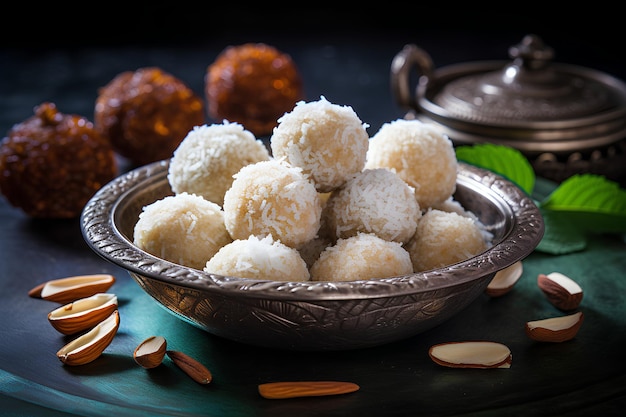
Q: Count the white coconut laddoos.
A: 9